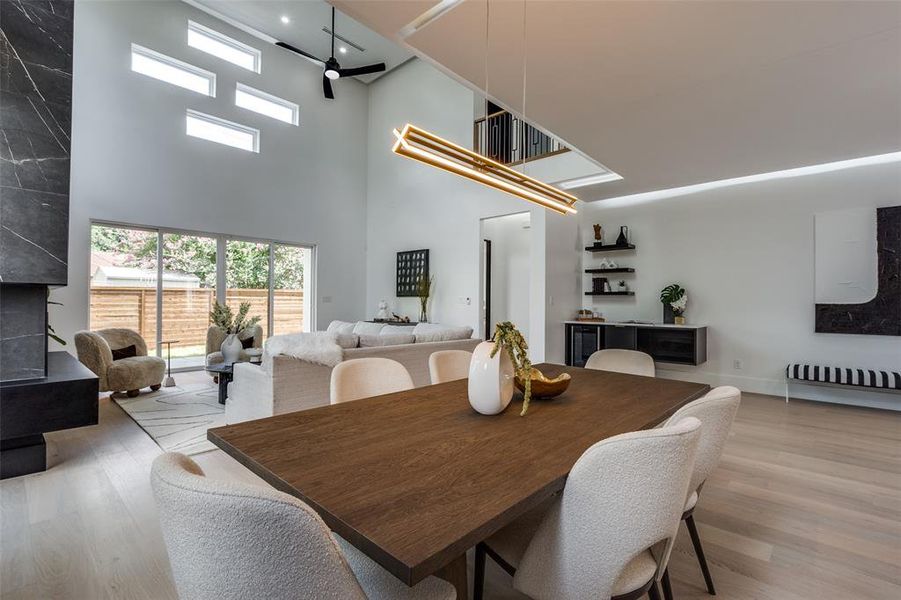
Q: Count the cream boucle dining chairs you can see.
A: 6